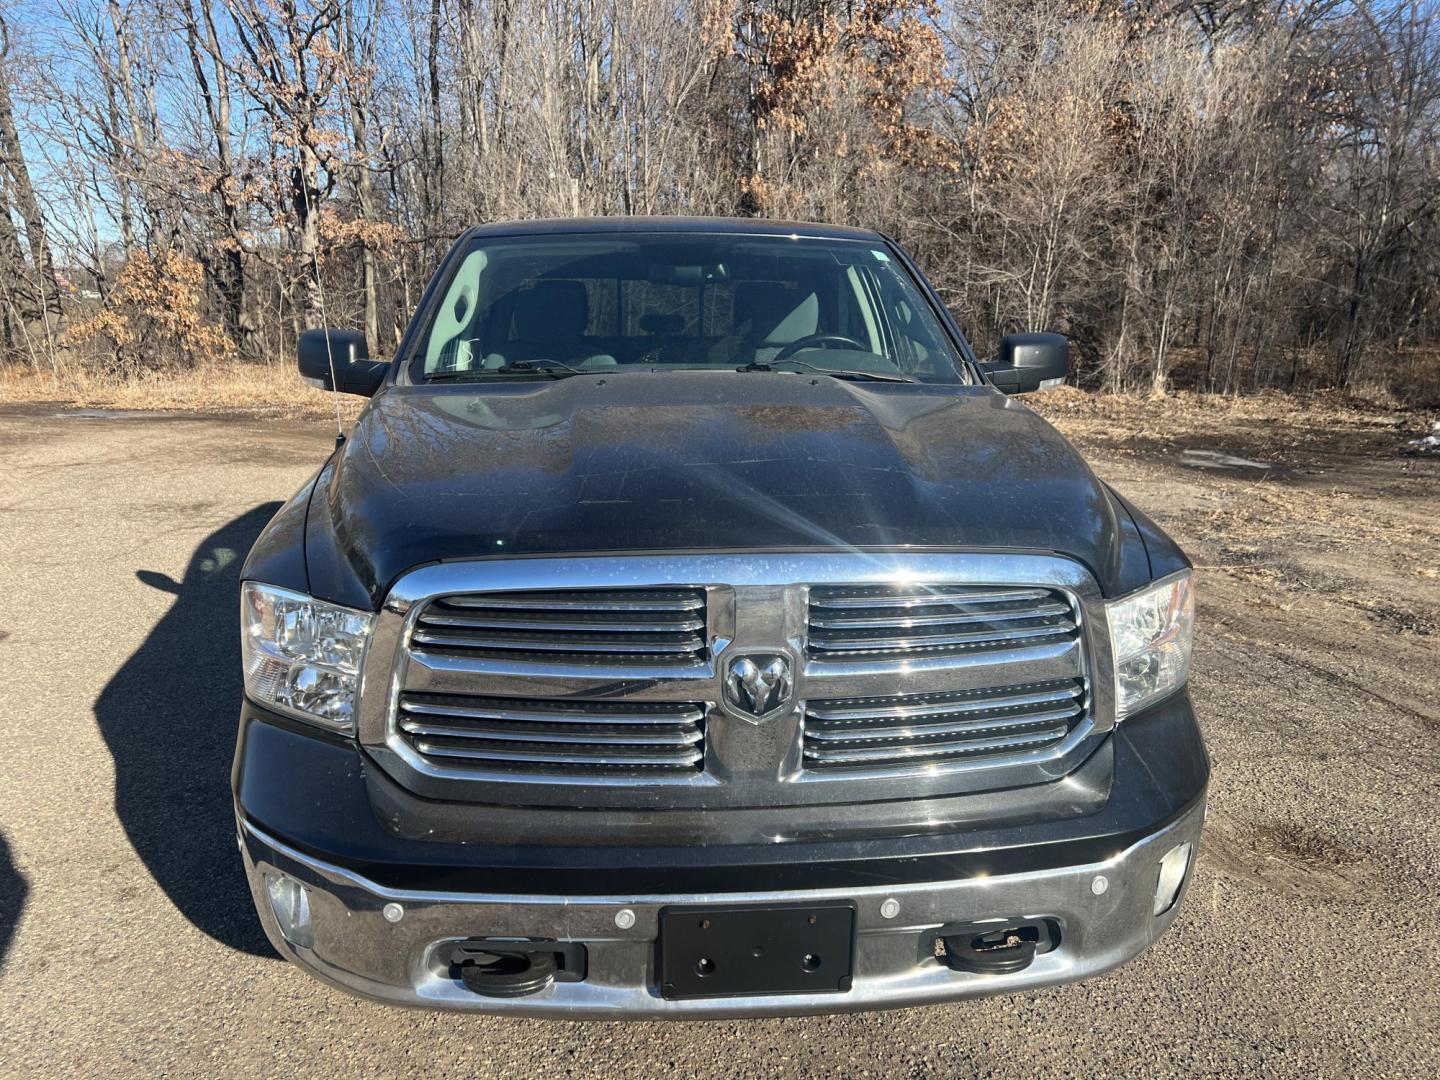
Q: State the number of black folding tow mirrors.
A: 2